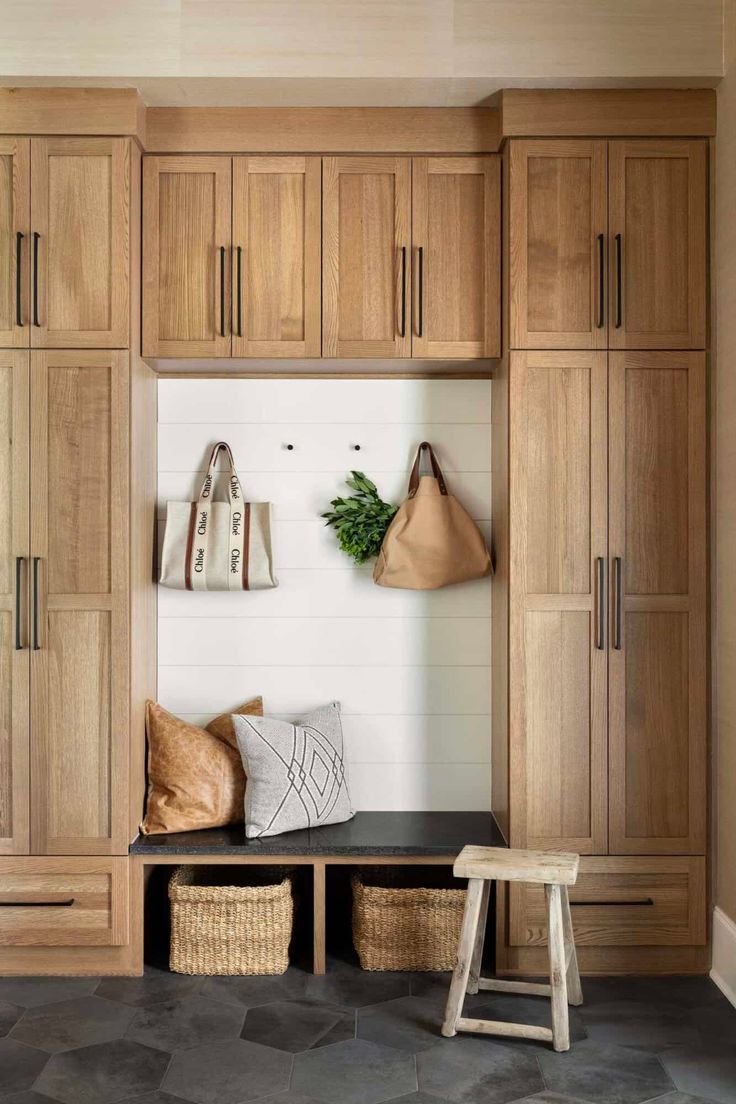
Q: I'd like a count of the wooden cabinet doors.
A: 12